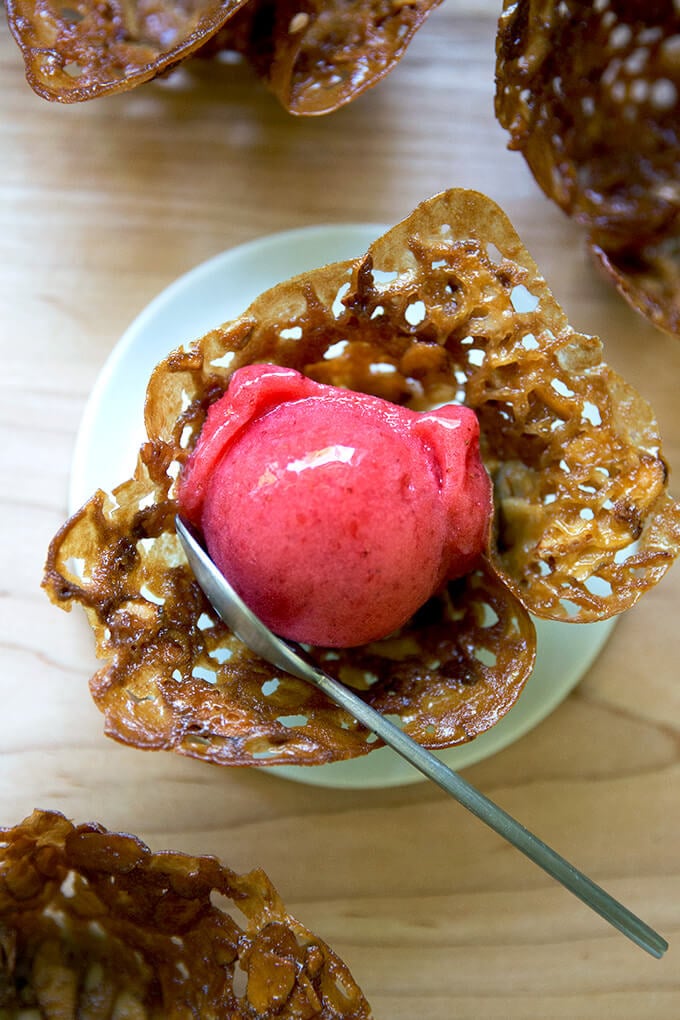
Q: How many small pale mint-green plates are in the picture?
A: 1